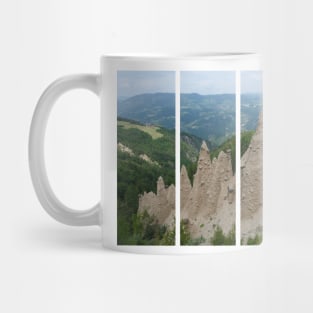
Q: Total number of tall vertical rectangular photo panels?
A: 3